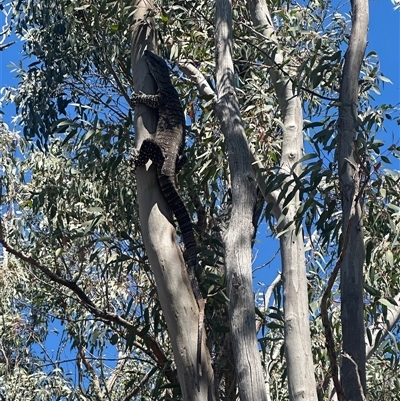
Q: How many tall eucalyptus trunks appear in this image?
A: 4